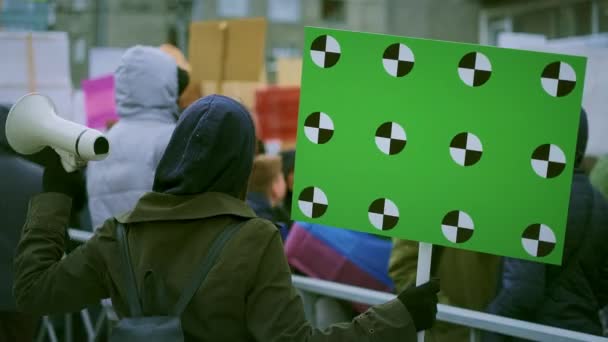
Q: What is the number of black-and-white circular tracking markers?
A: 12